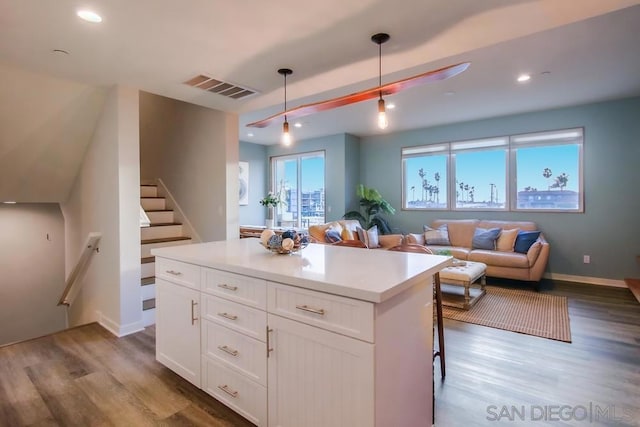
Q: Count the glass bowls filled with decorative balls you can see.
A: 1